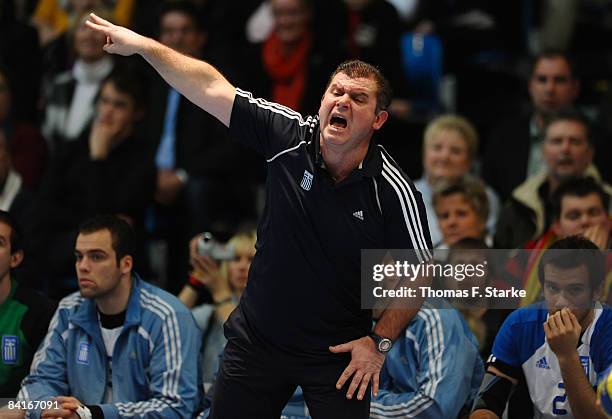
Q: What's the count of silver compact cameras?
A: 1